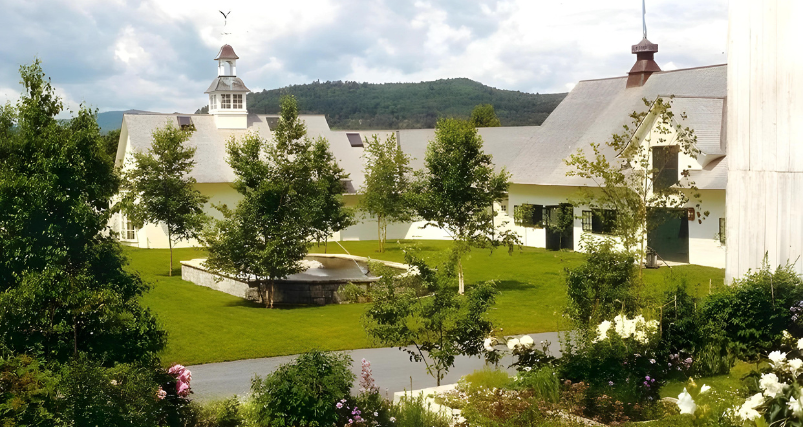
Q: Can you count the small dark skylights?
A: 3